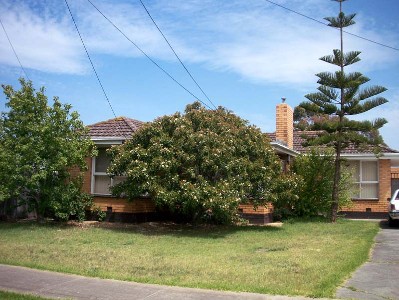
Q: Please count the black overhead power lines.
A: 5